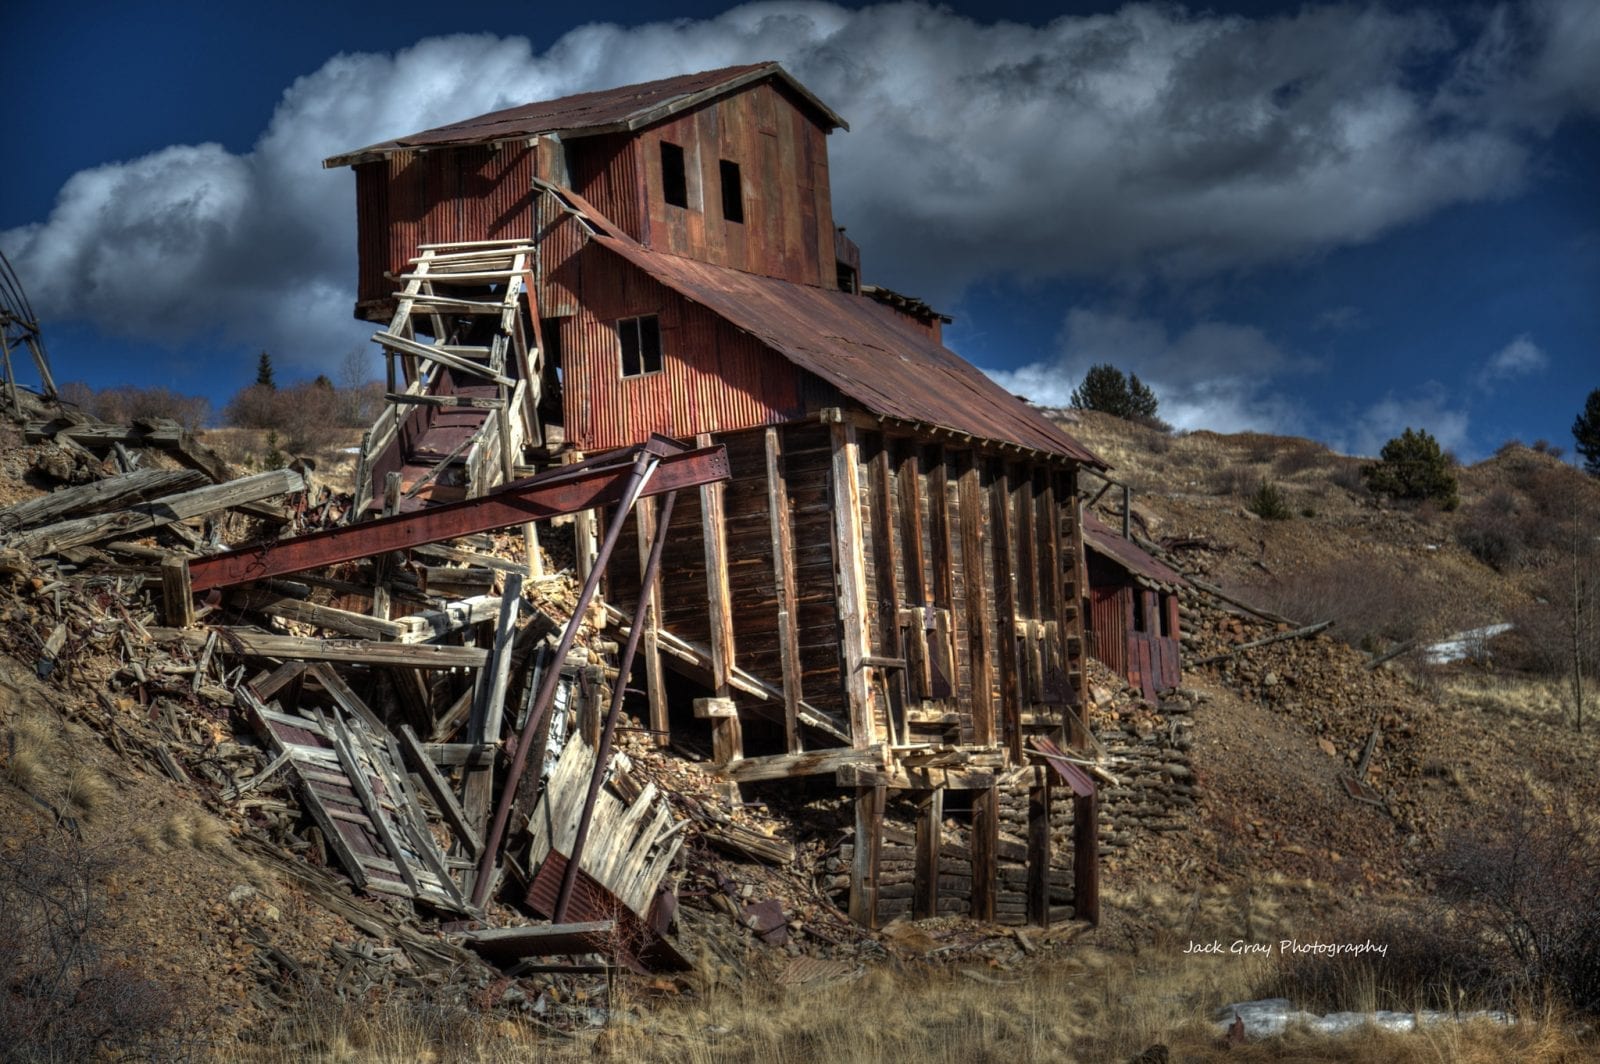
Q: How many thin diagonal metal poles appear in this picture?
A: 2